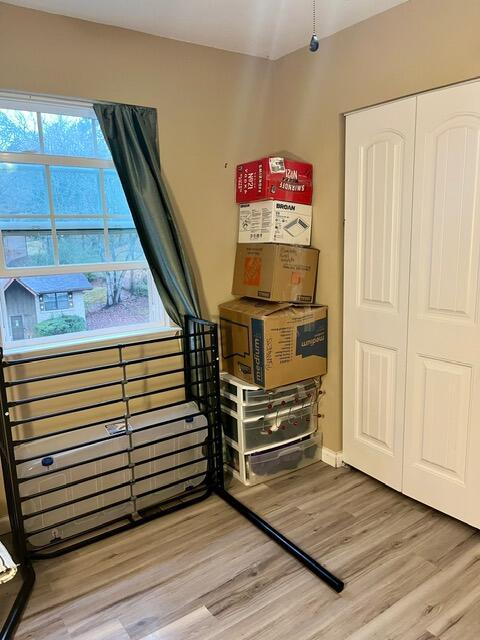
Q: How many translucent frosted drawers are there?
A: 4